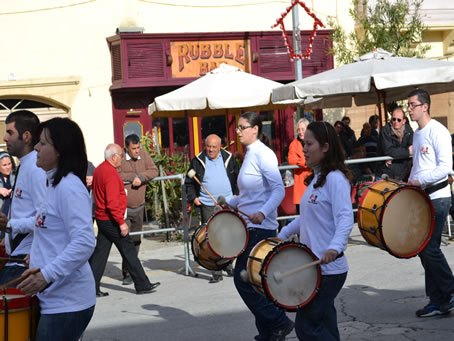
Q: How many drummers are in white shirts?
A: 5